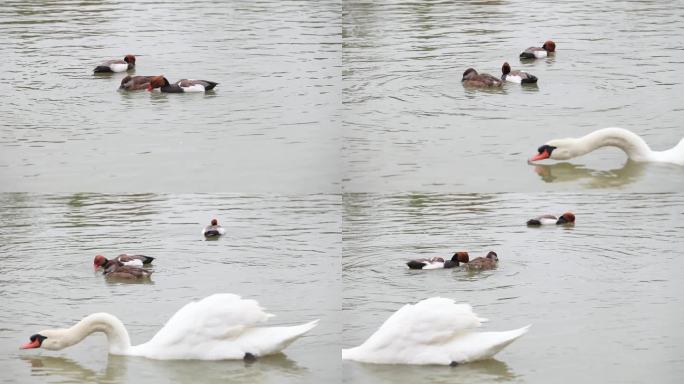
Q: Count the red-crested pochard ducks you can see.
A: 12